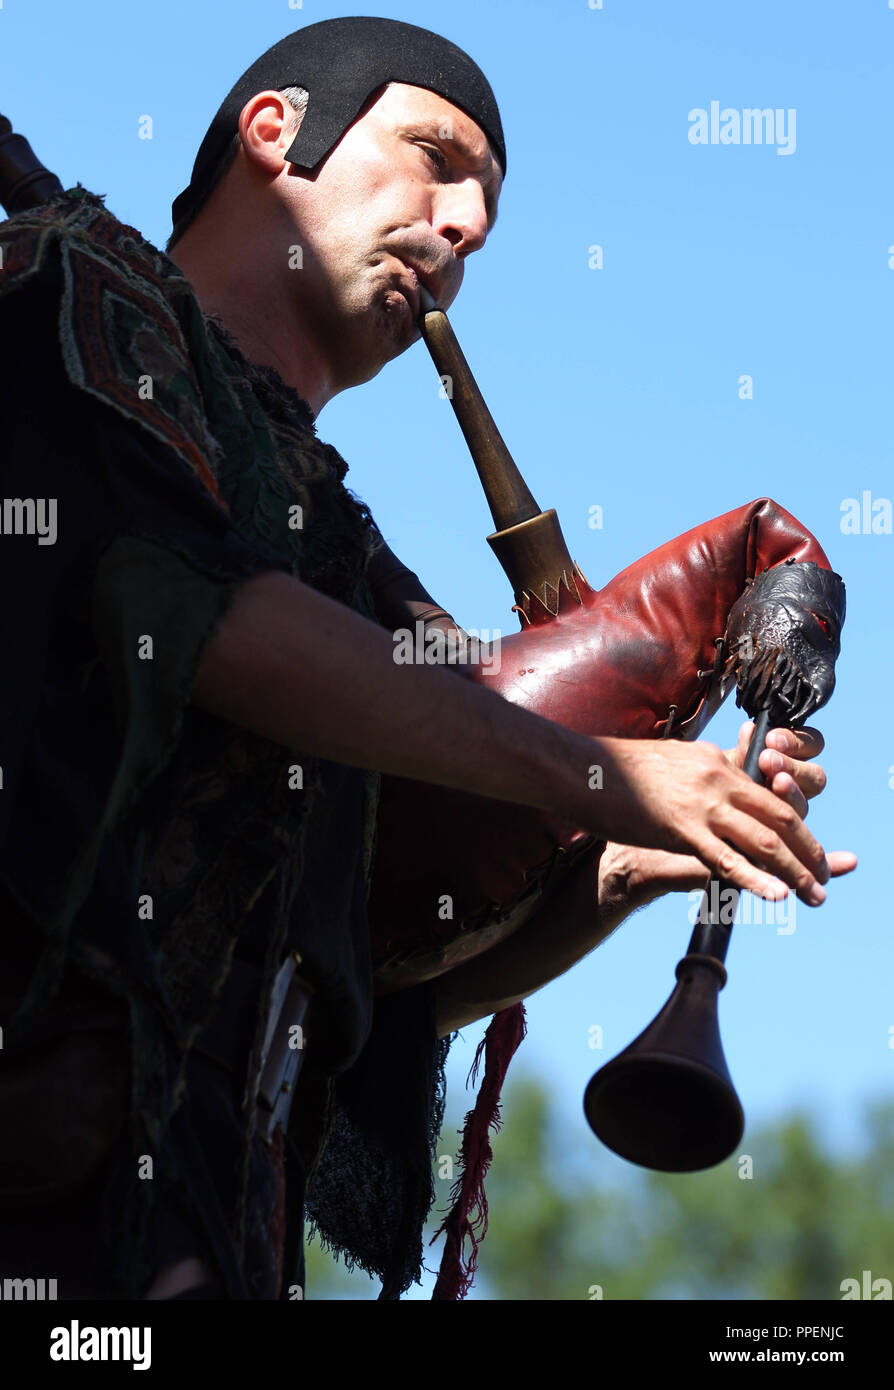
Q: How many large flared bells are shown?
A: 1